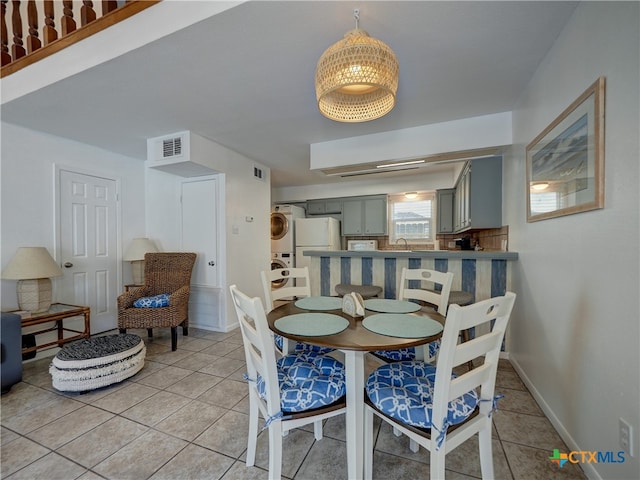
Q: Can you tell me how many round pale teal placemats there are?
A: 4